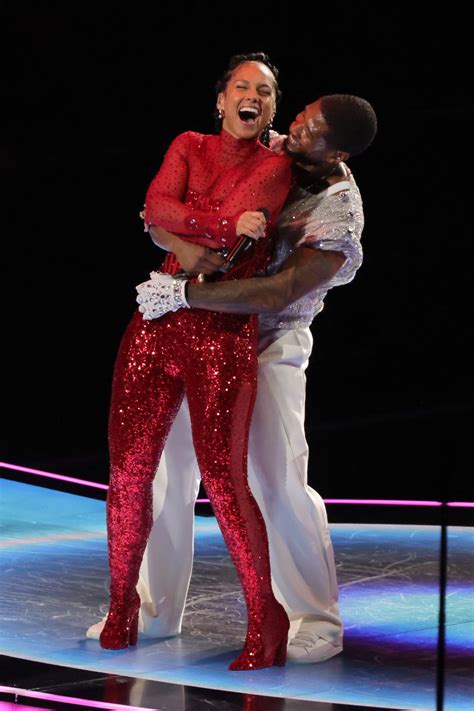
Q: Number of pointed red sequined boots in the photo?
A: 2